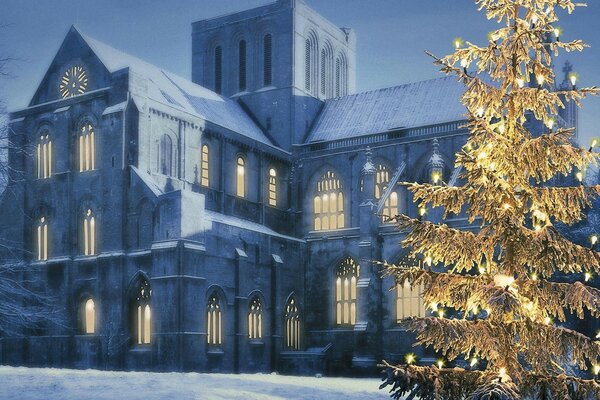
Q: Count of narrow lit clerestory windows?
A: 3